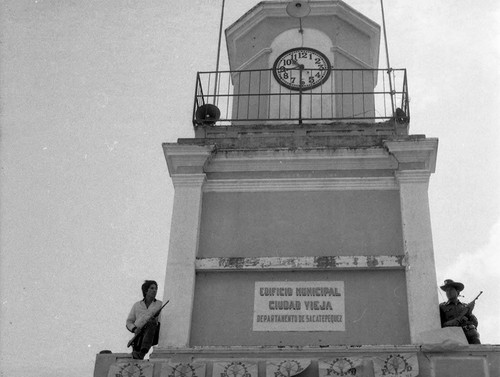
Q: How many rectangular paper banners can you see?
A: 6